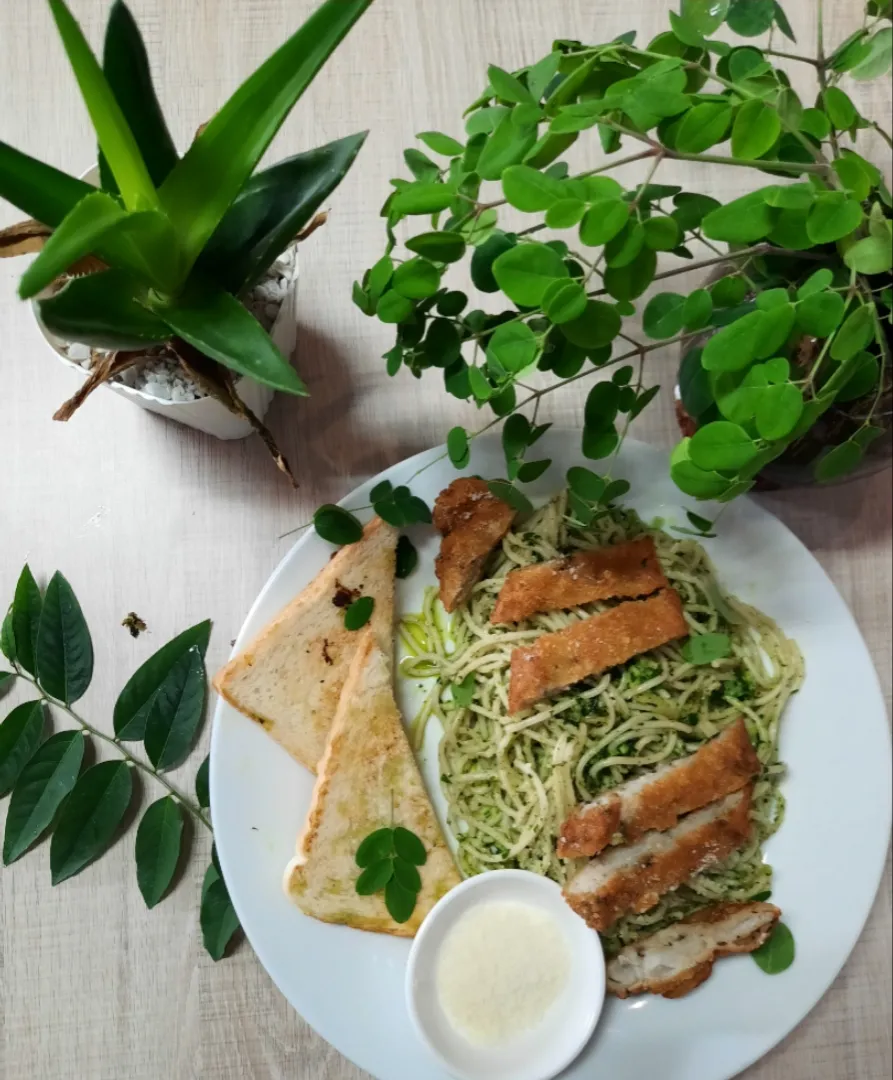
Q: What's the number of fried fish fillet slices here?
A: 6